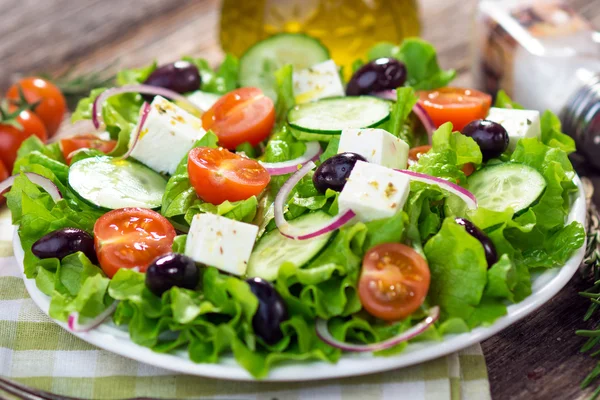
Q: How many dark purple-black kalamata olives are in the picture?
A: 8